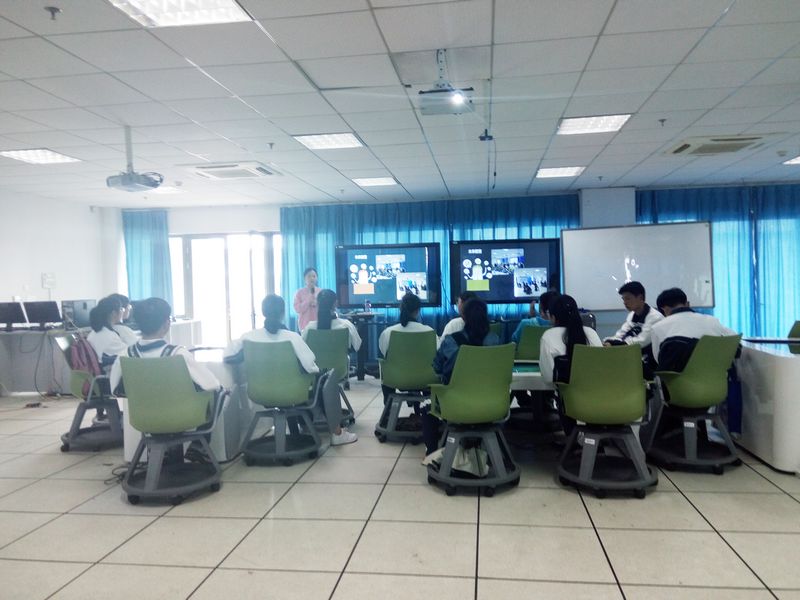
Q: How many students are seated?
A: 12